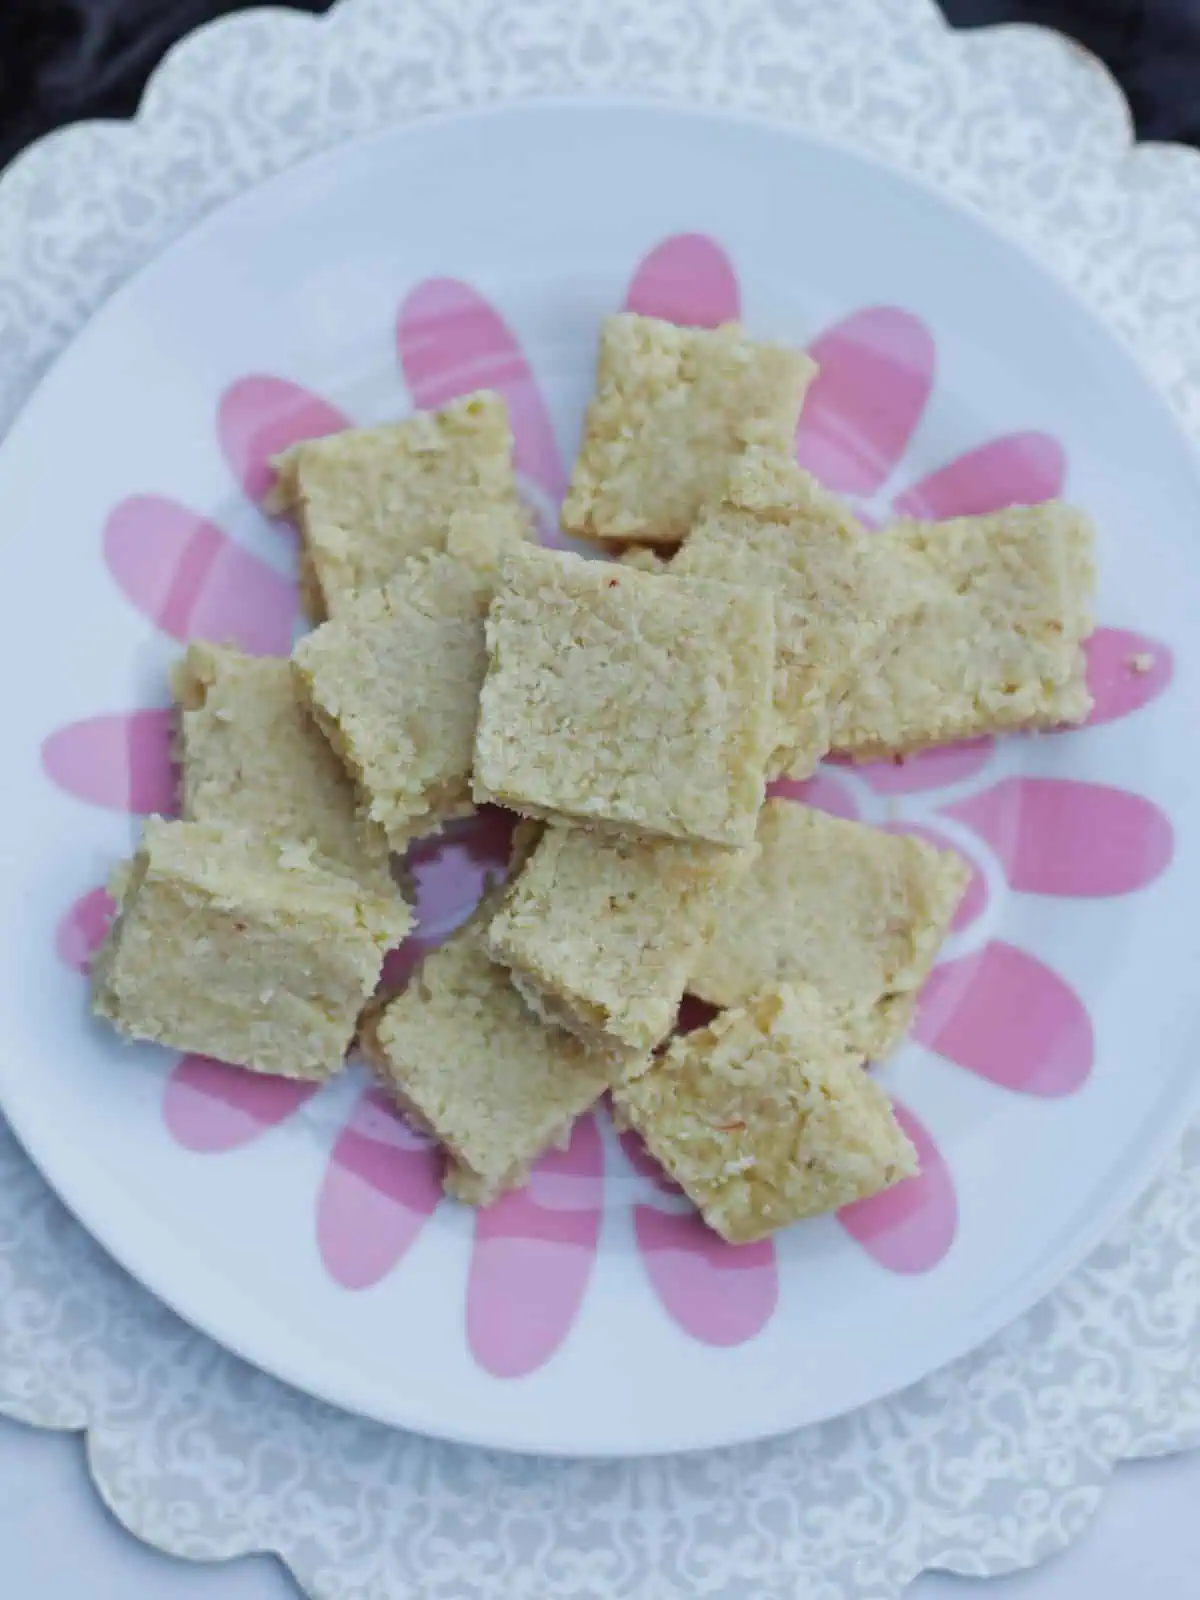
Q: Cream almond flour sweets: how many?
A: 12